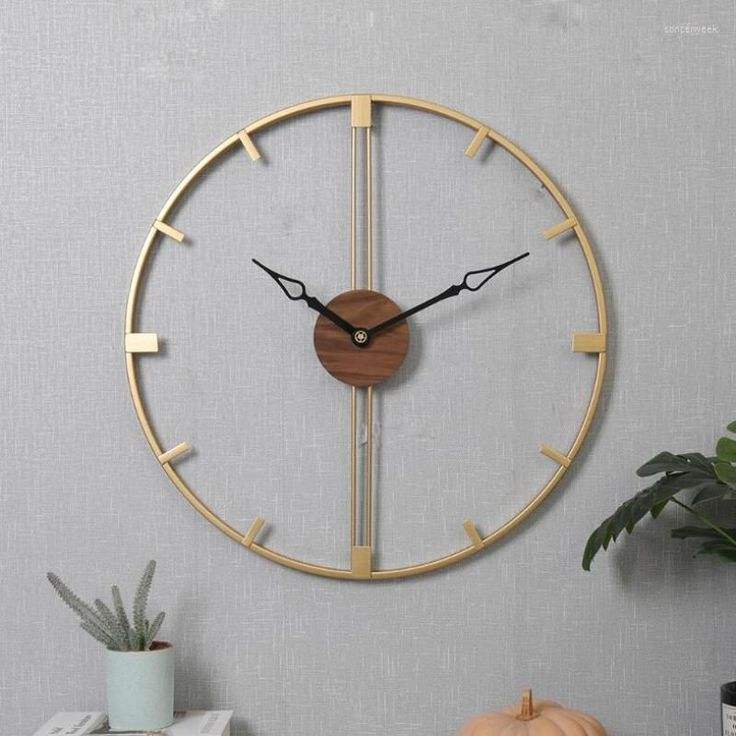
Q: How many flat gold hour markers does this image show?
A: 12